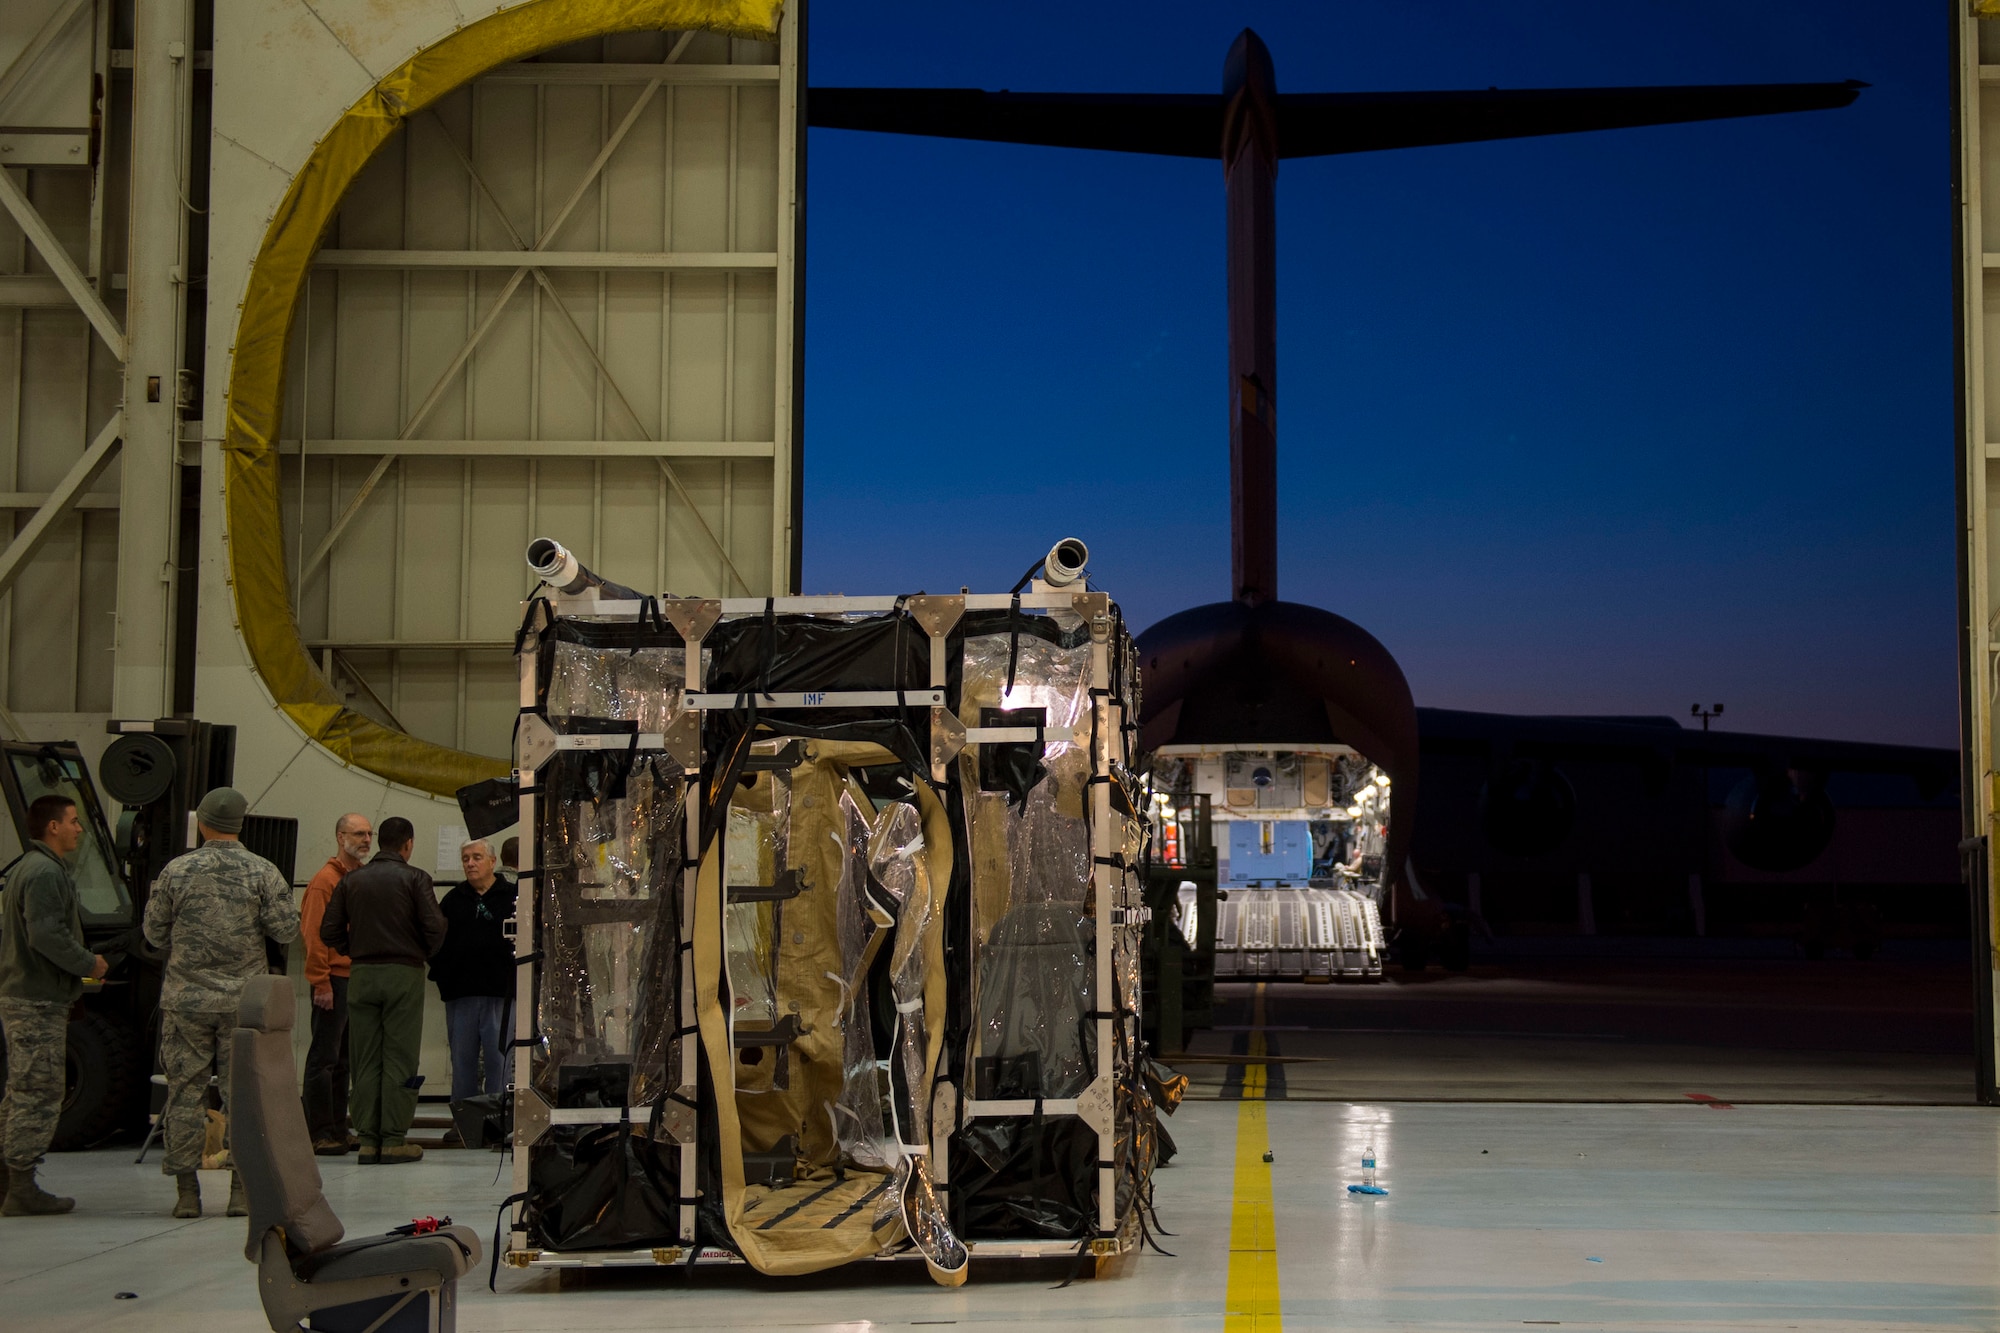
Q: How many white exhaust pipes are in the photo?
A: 2